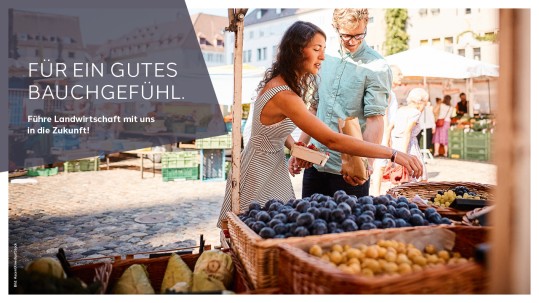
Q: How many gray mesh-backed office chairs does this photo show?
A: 0